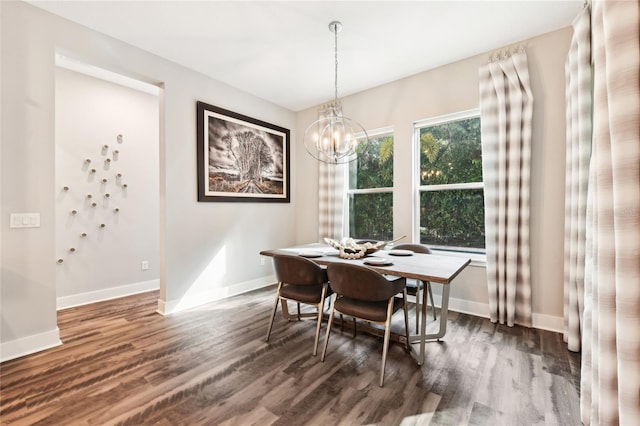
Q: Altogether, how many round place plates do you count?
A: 3